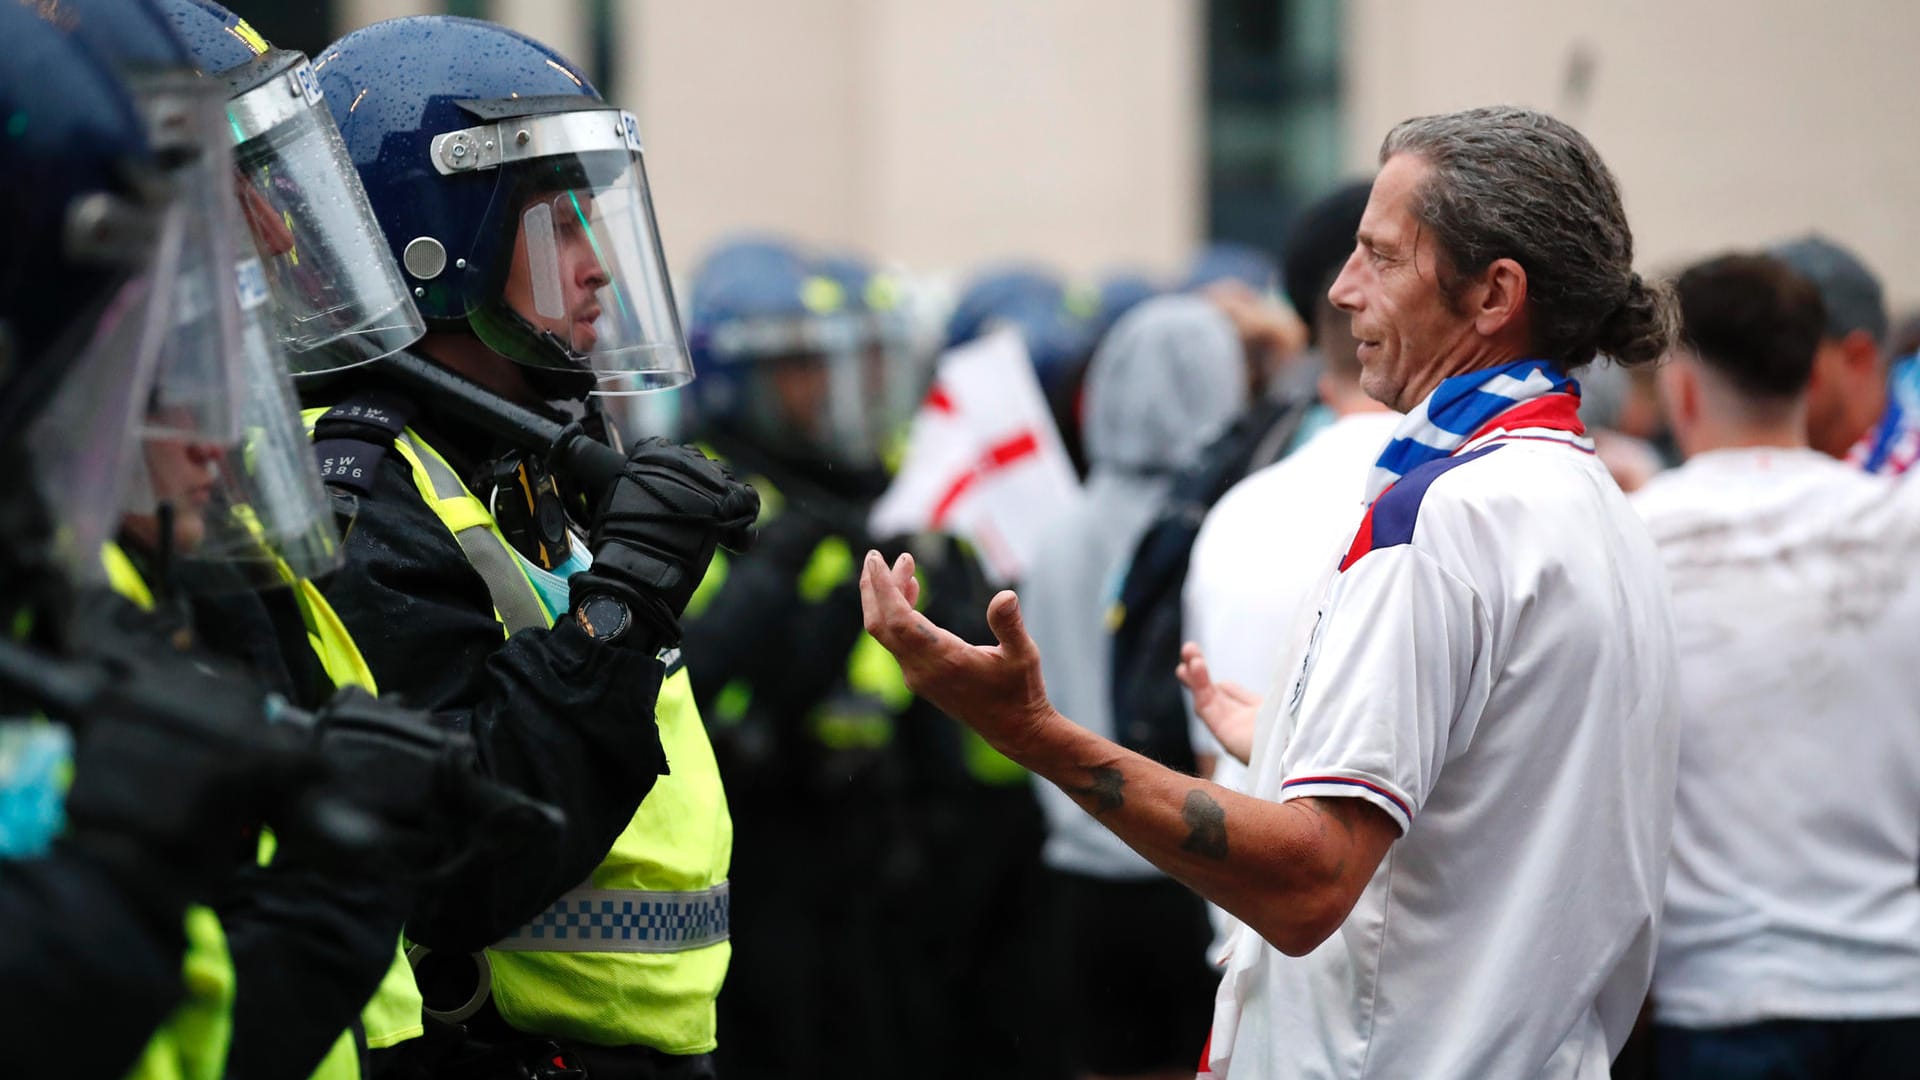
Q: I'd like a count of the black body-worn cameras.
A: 1